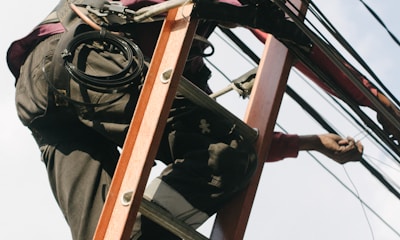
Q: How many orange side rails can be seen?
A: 2